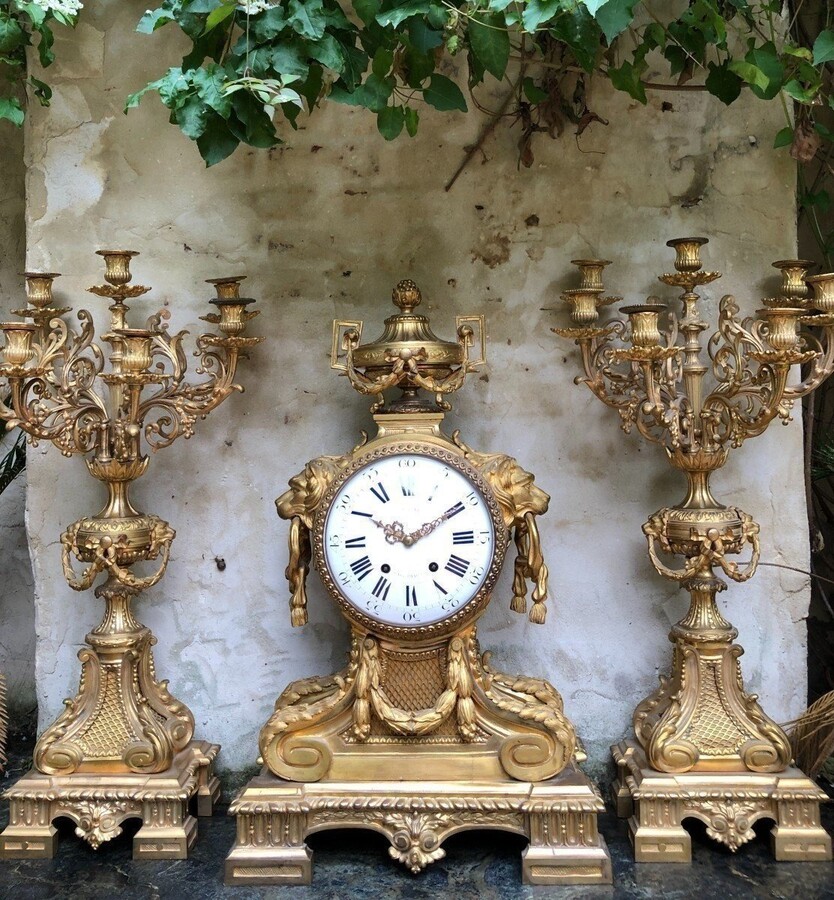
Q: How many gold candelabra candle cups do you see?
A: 13